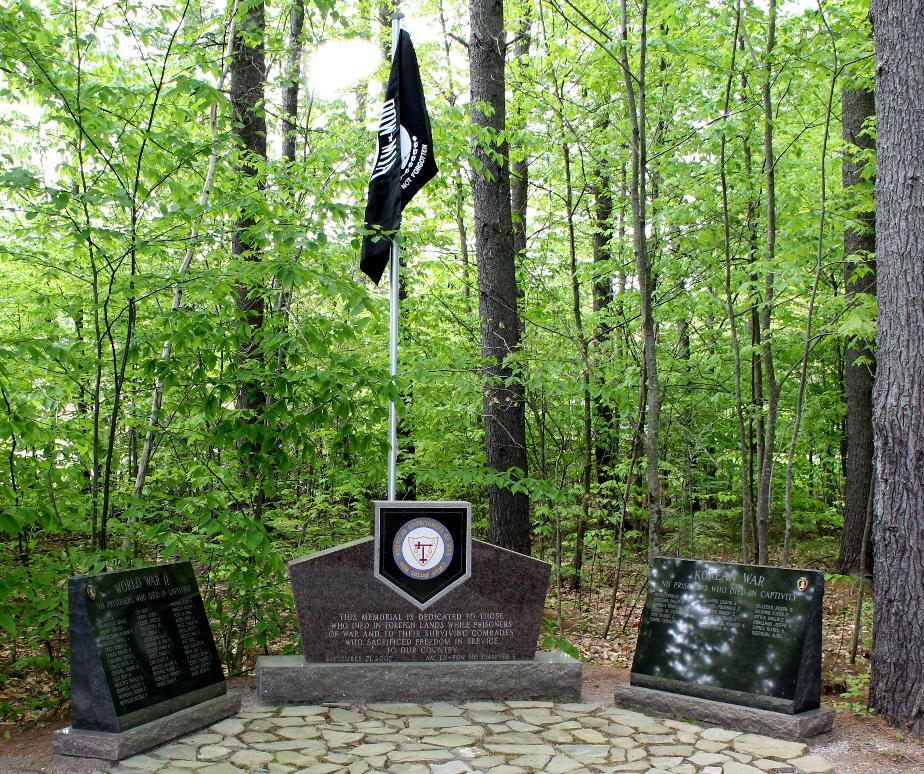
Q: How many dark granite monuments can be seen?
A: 3